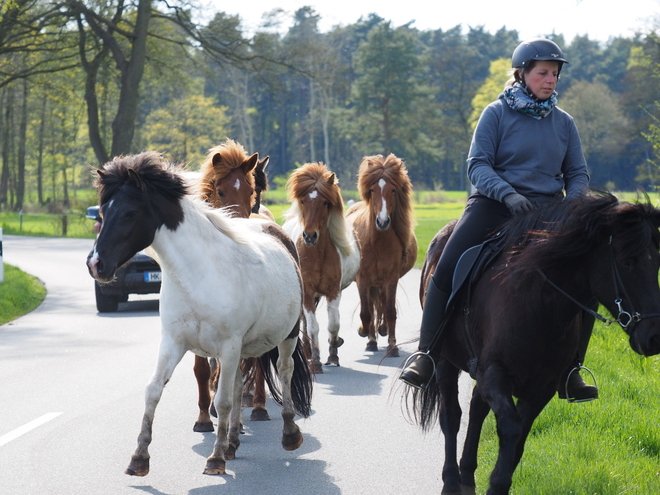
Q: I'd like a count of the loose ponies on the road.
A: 5